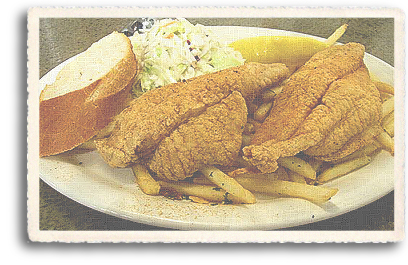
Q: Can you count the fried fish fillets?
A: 2